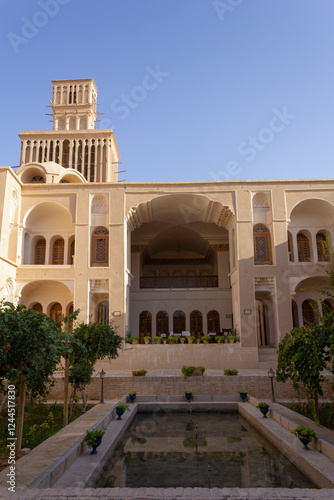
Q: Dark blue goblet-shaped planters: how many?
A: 7